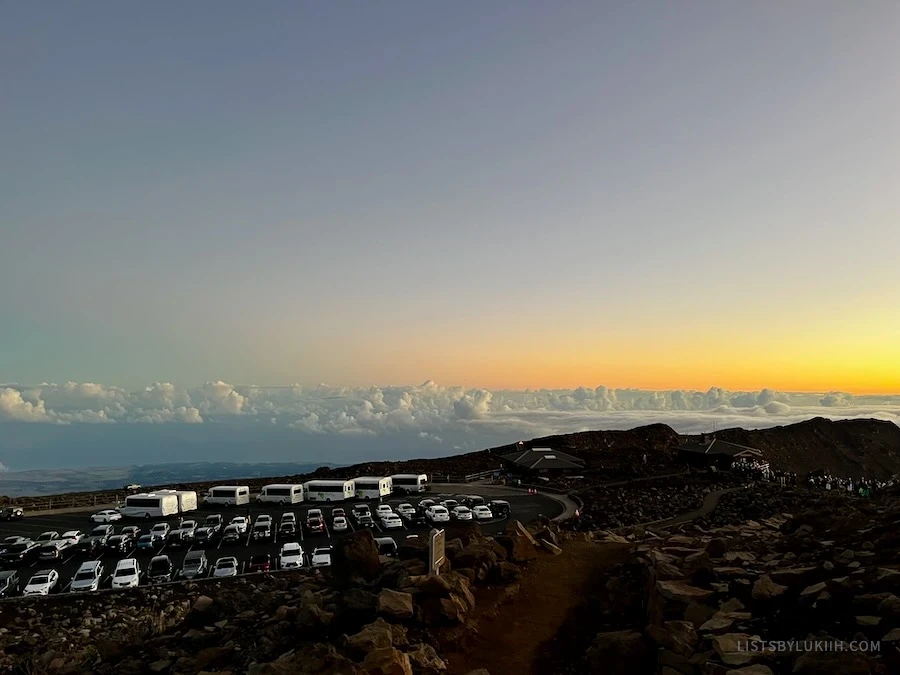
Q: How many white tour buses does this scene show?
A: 7